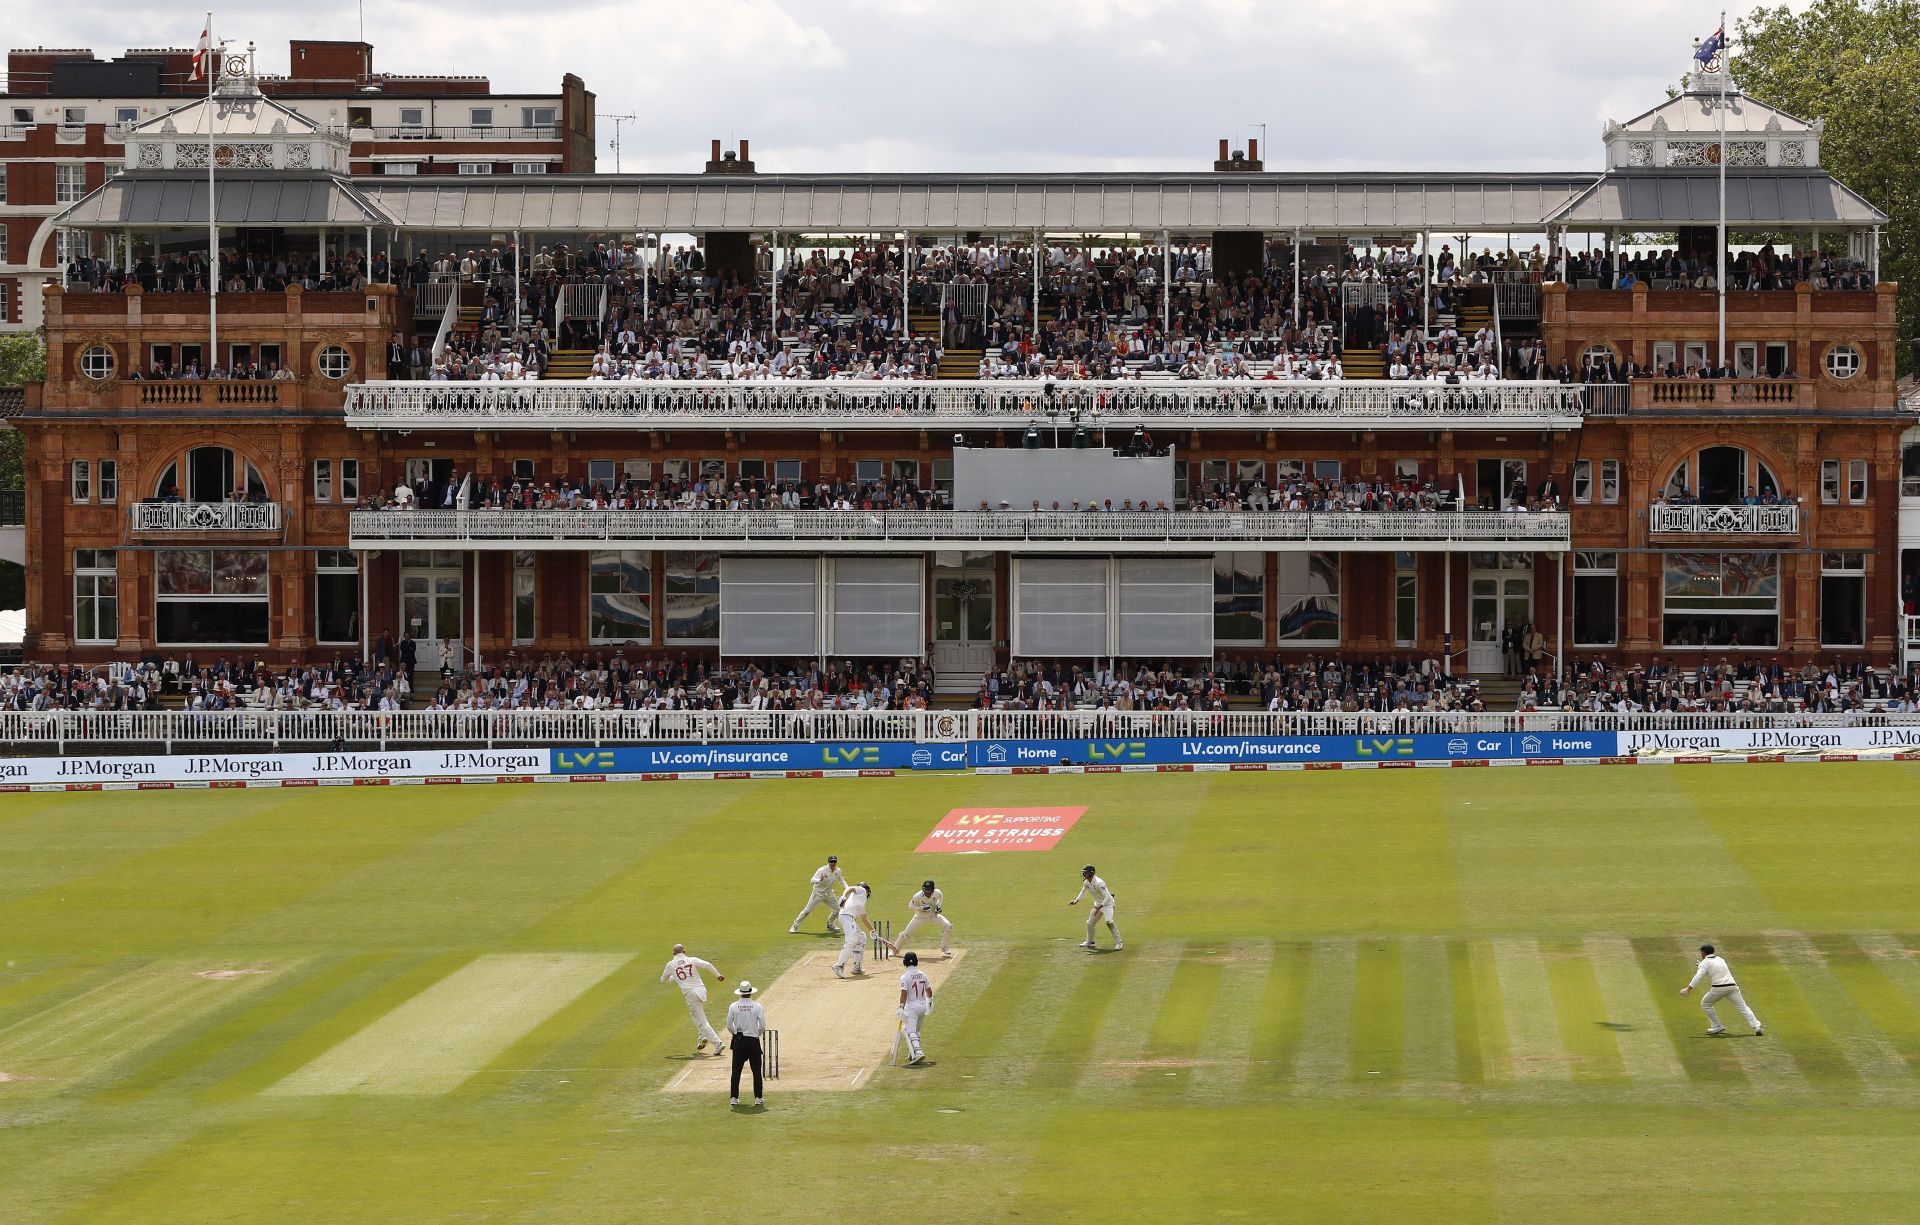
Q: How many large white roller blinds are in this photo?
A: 4